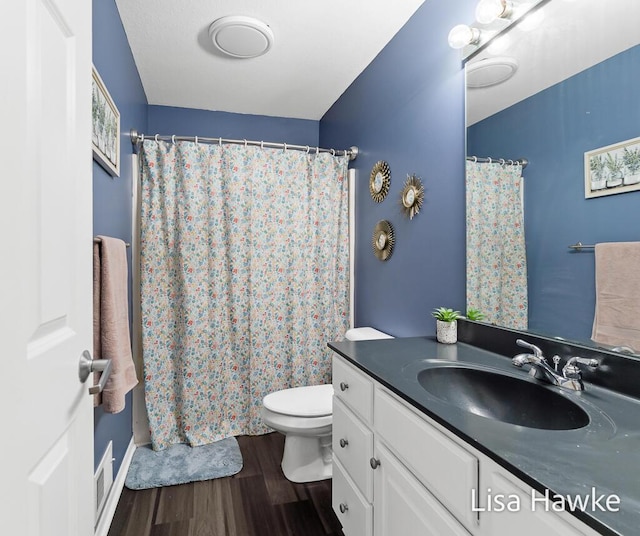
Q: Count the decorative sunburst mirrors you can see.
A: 3